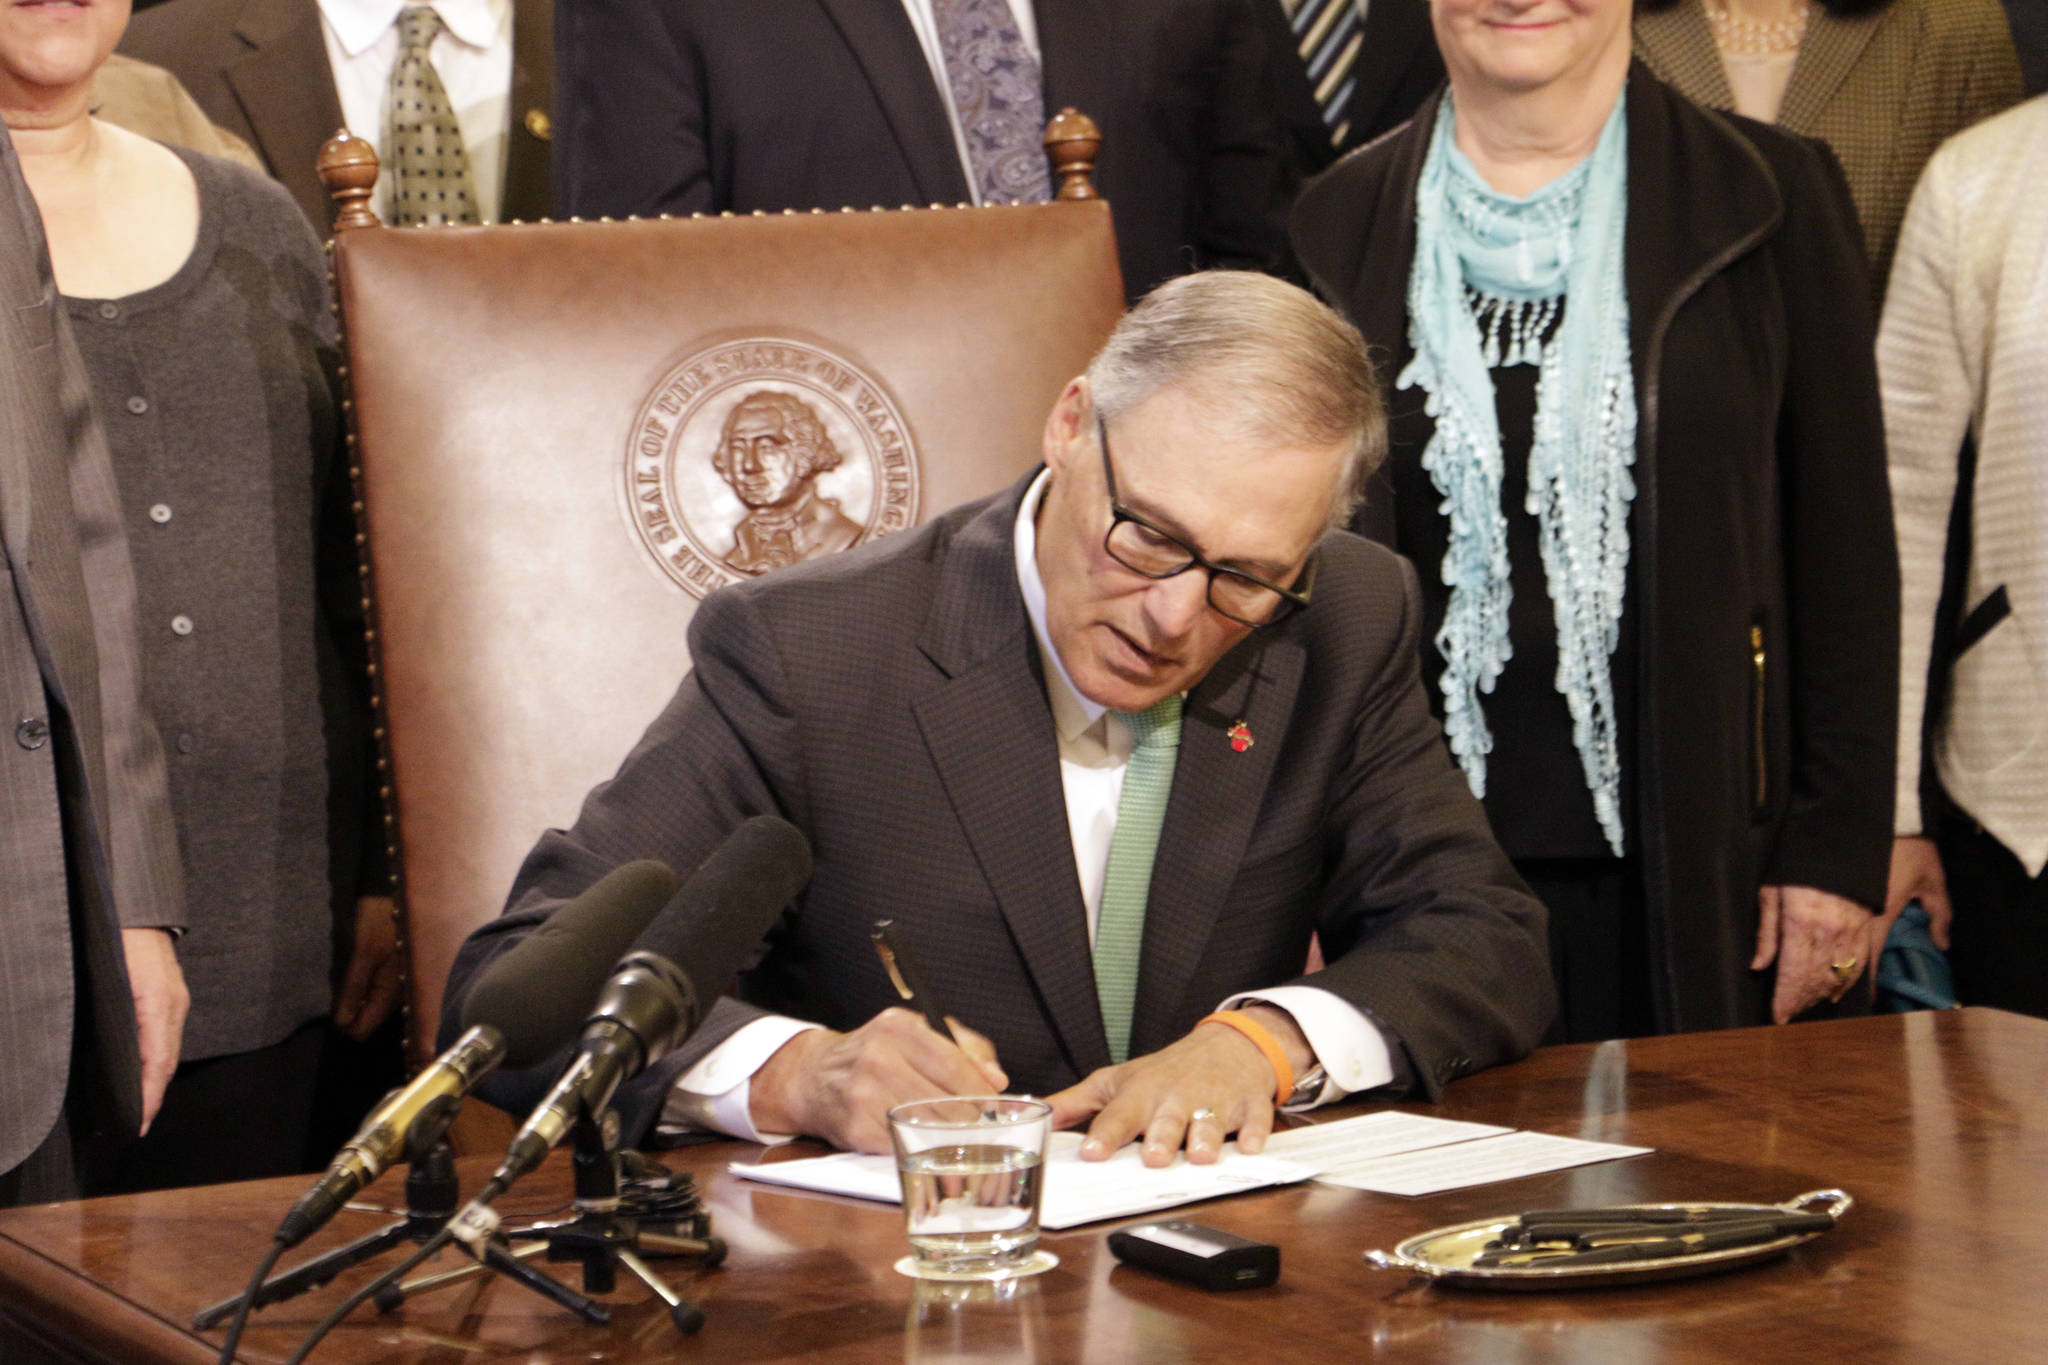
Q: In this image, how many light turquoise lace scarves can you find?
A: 1